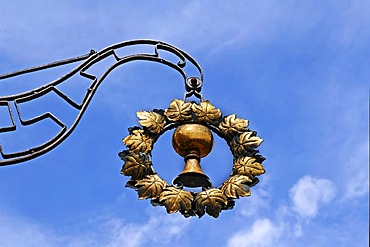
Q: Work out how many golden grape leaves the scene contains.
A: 12